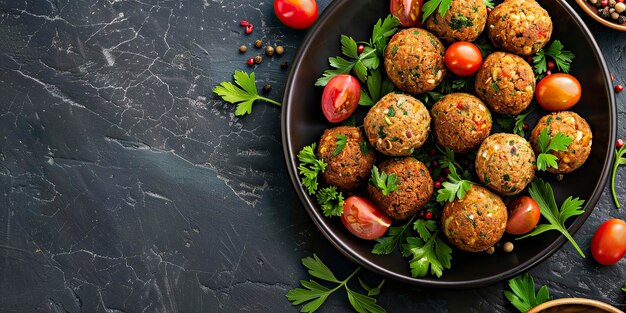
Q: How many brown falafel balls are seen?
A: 11